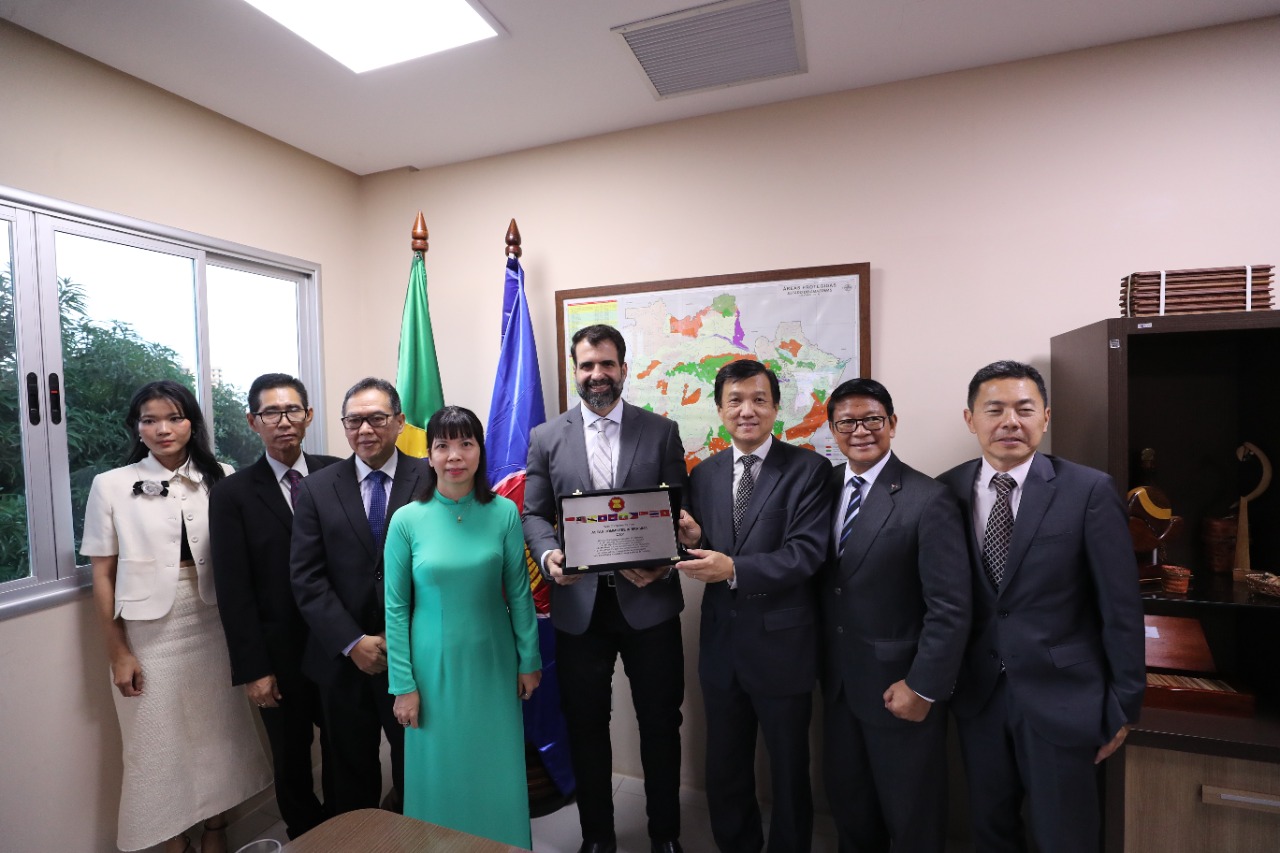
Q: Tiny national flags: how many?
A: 10